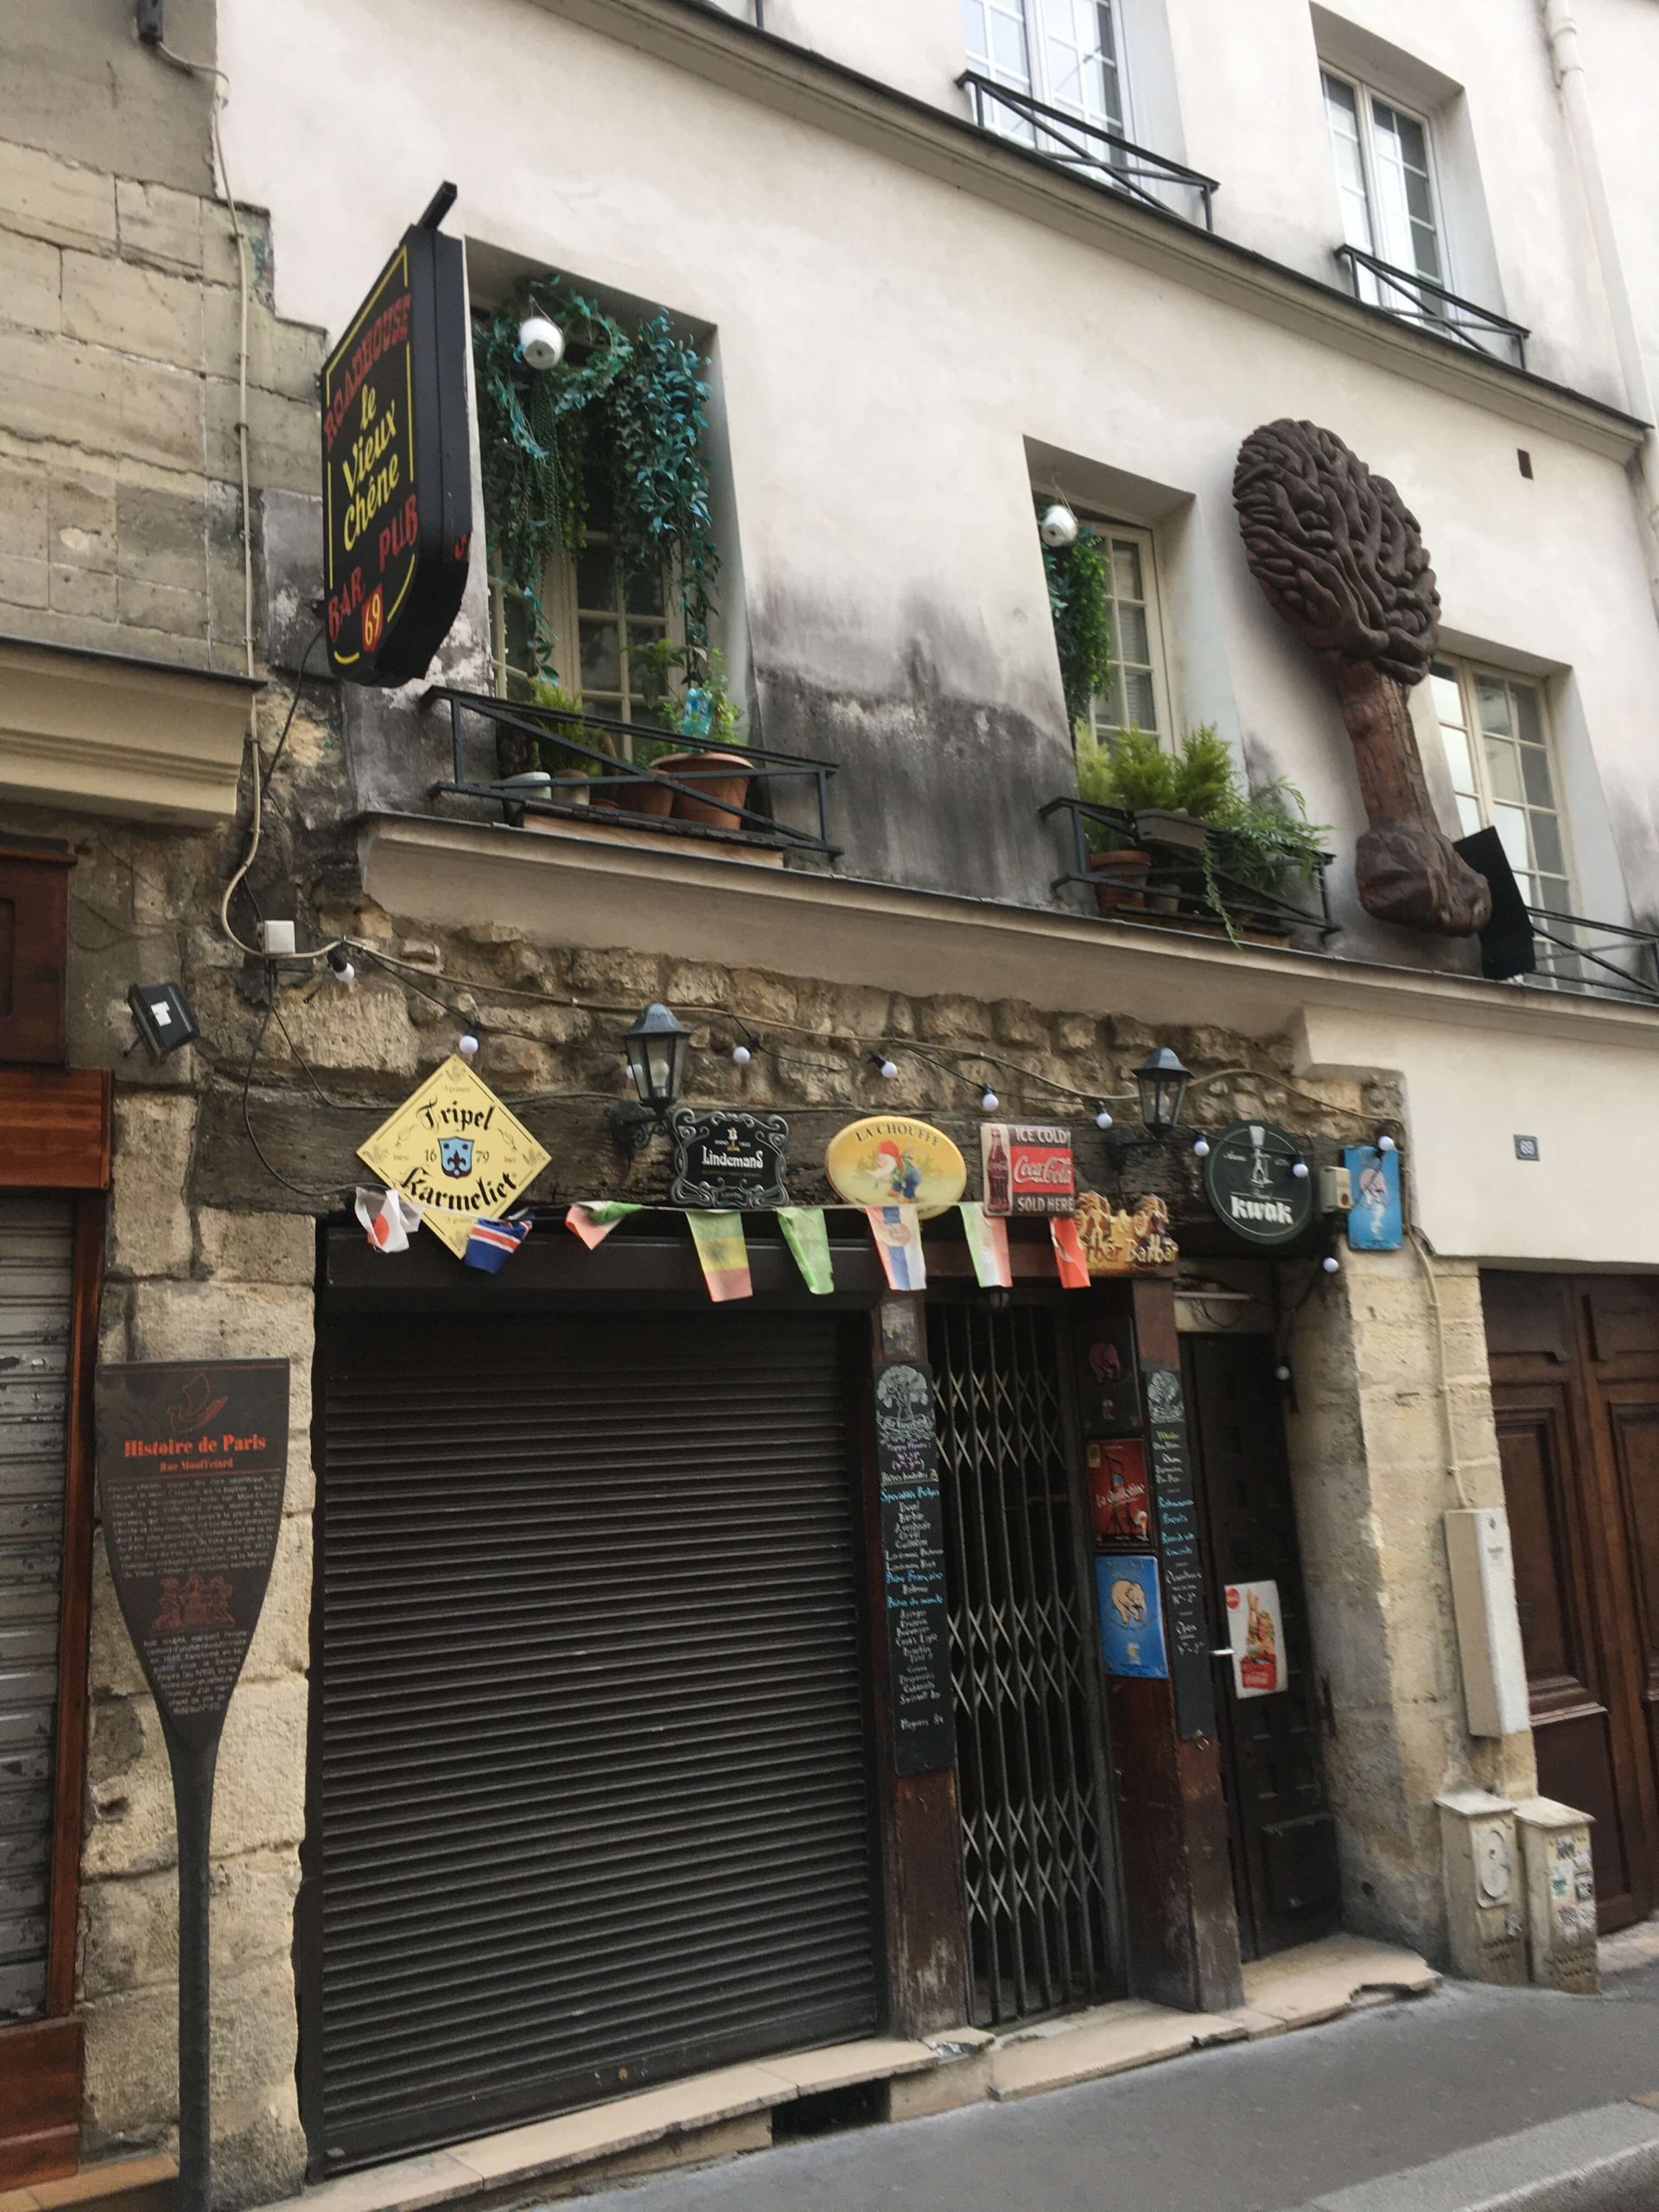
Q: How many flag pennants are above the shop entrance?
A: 8